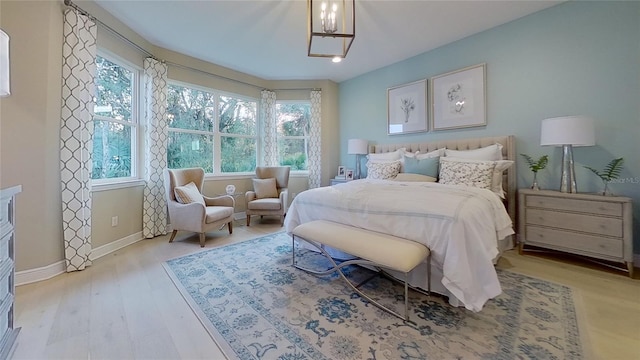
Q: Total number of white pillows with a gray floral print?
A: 2